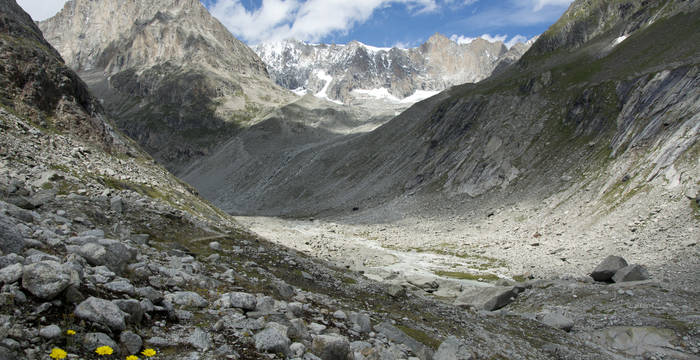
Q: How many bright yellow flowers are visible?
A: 5